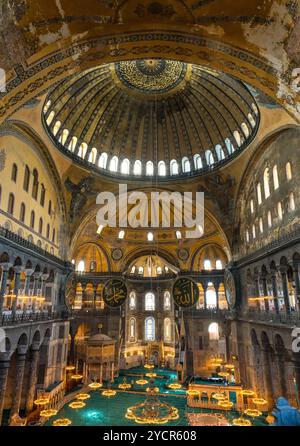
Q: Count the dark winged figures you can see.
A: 2